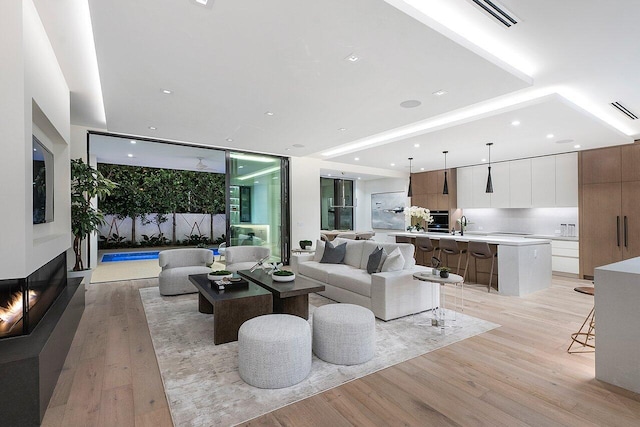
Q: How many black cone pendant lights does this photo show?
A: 3